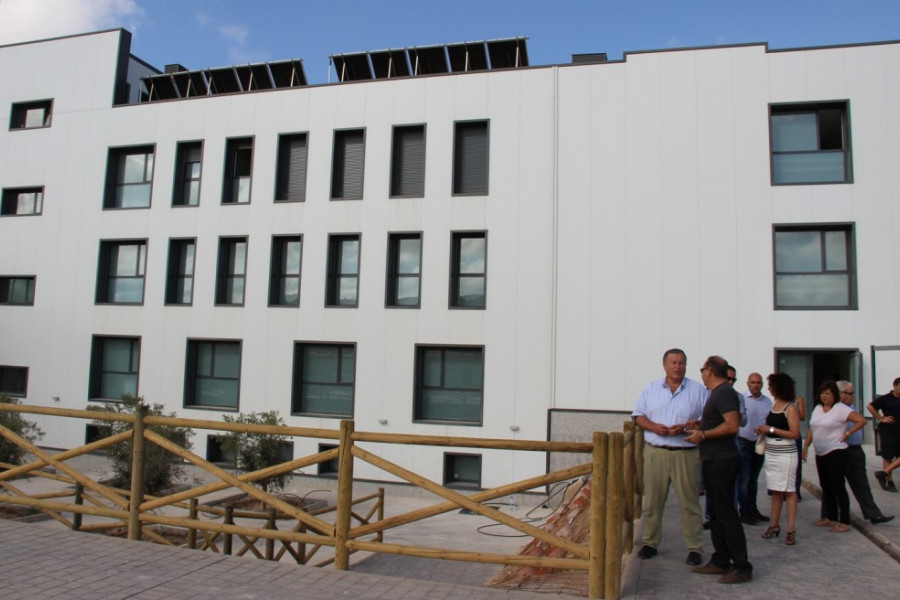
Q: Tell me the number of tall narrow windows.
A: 12